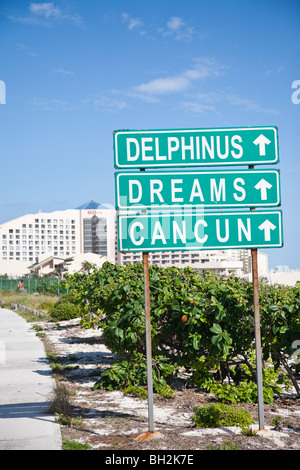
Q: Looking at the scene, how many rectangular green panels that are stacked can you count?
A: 3